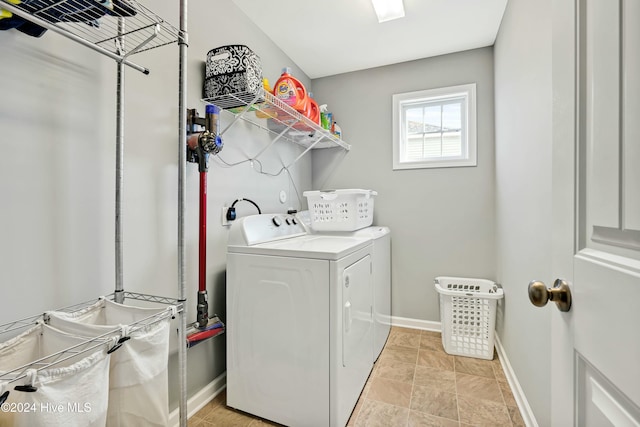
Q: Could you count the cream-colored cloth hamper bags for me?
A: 2